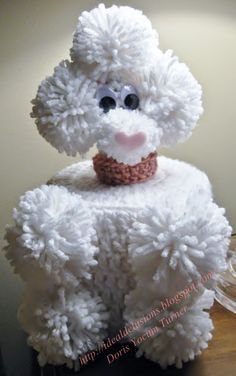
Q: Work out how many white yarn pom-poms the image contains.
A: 8